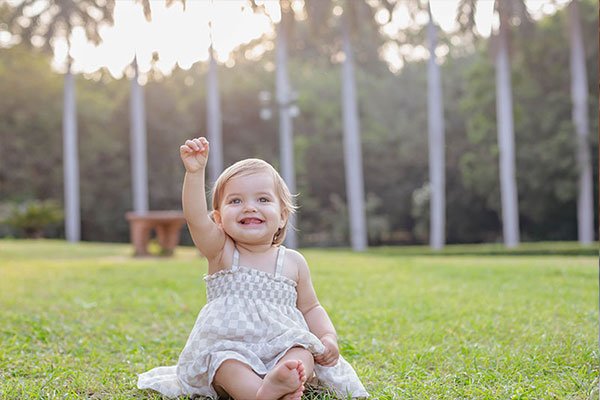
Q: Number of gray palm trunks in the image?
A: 8